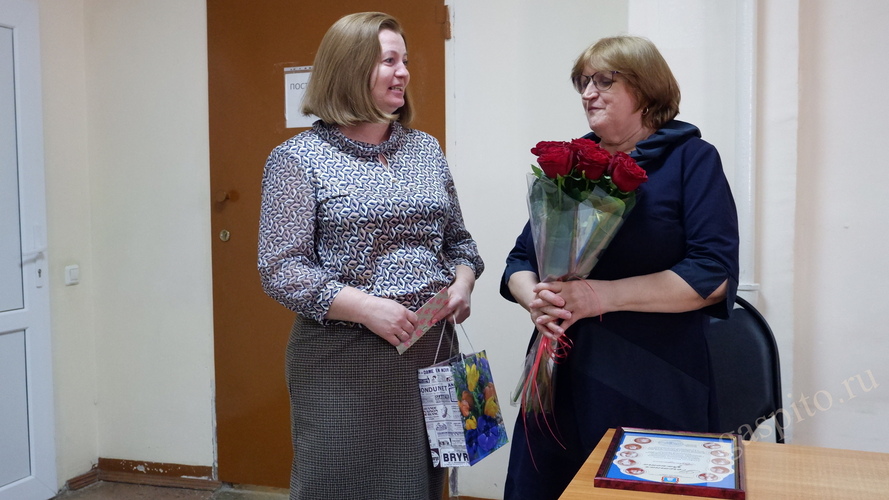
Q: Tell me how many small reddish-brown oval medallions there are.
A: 10